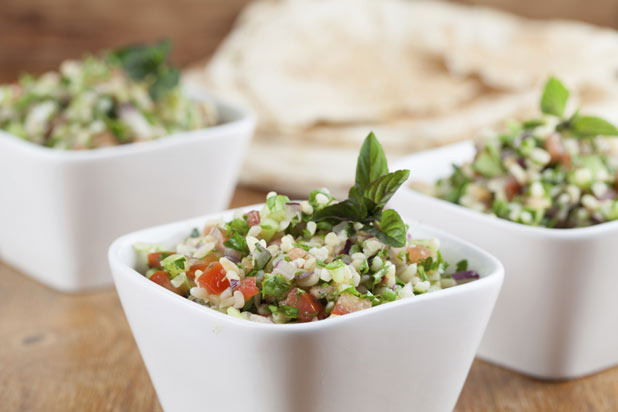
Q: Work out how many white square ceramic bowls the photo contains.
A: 3